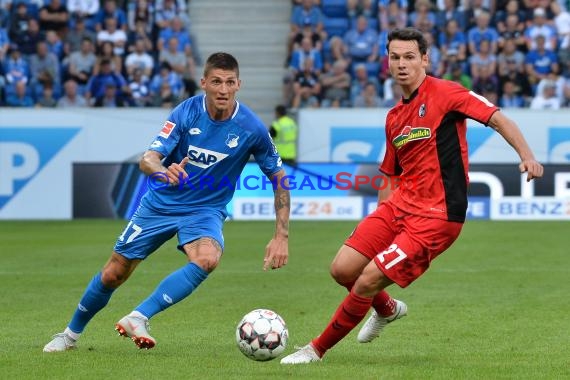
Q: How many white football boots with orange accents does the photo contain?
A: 2